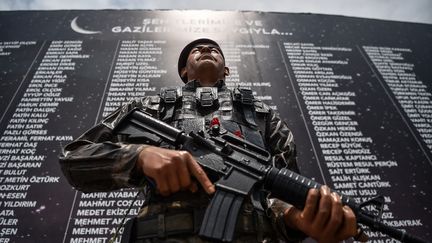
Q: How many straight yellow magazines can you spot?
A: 0